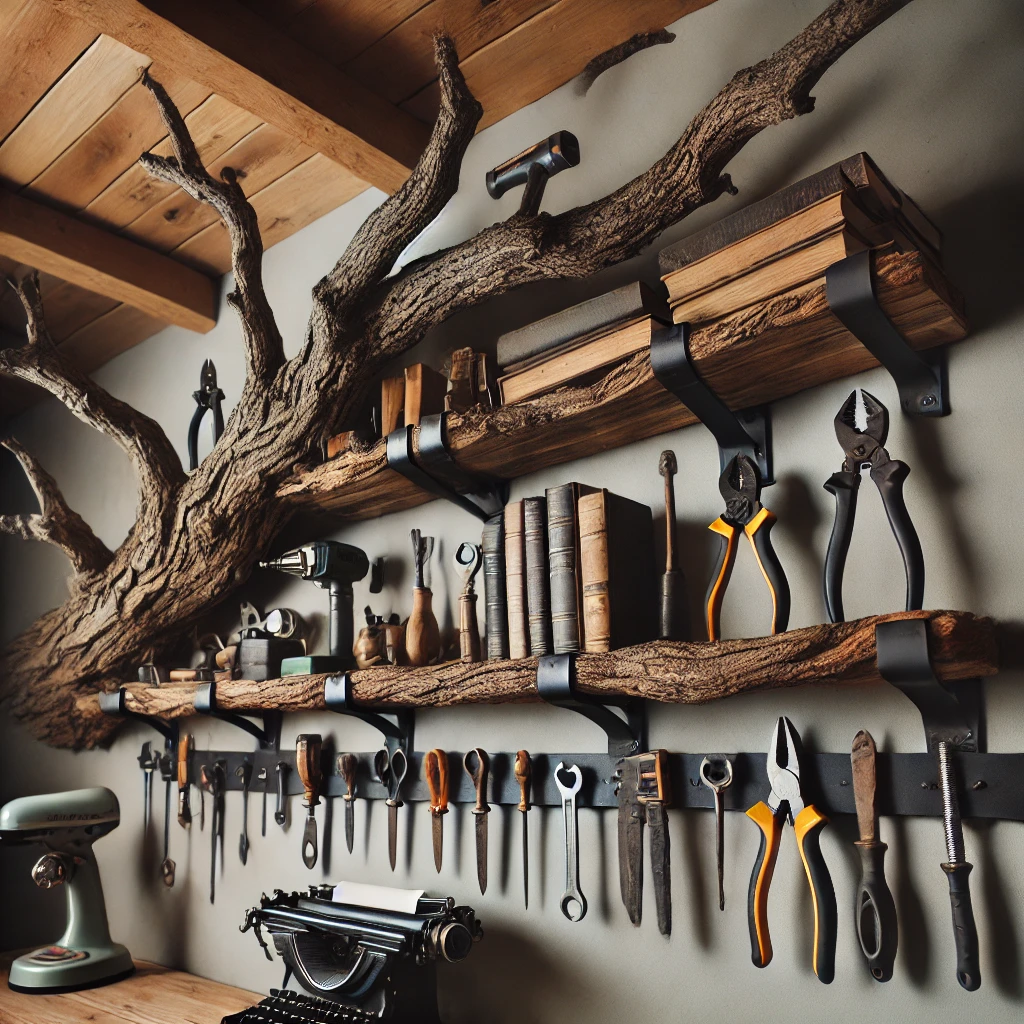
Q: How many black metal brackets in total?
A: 9